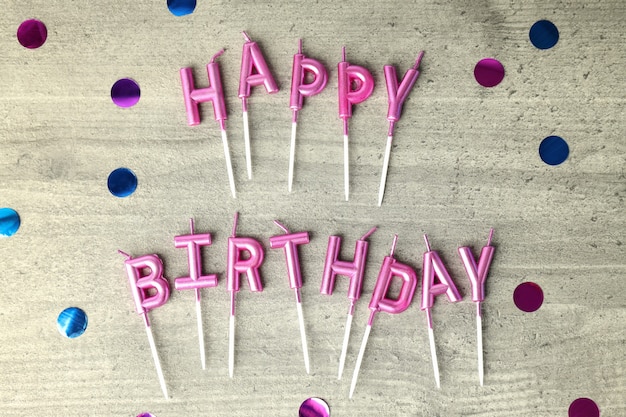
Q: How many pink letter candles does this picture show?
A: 13